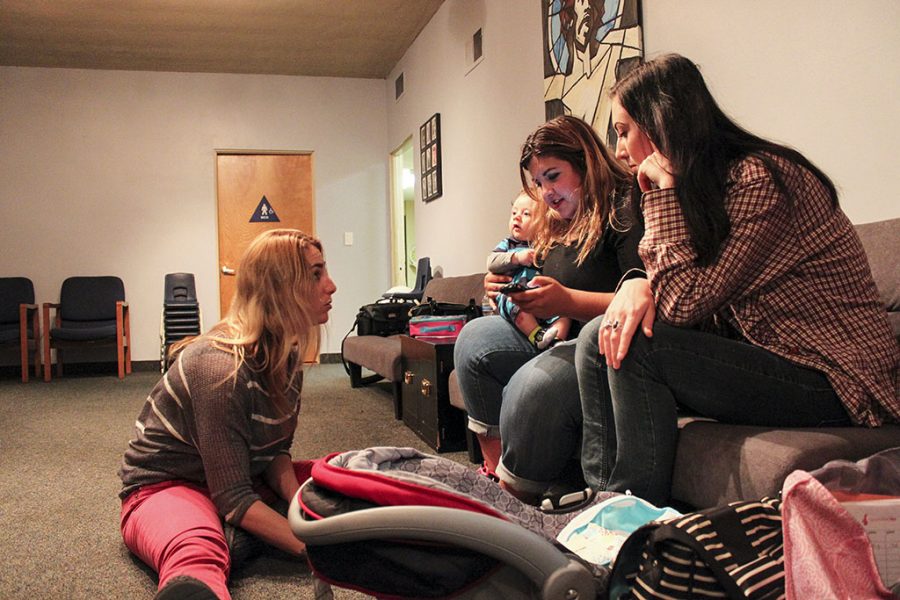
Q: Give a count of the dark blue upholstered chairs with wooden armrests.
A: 2